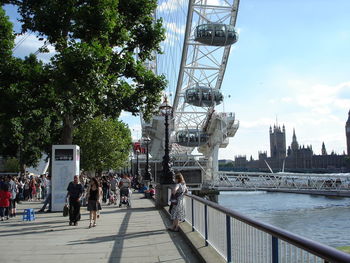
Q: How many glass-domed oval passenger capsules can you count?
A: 3